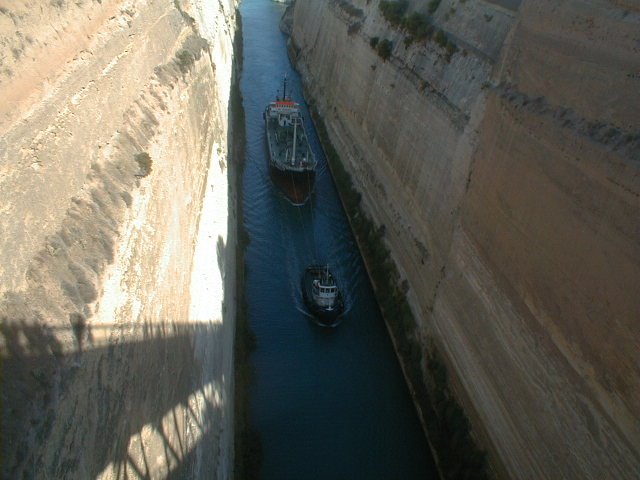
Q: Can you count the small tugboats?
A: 1